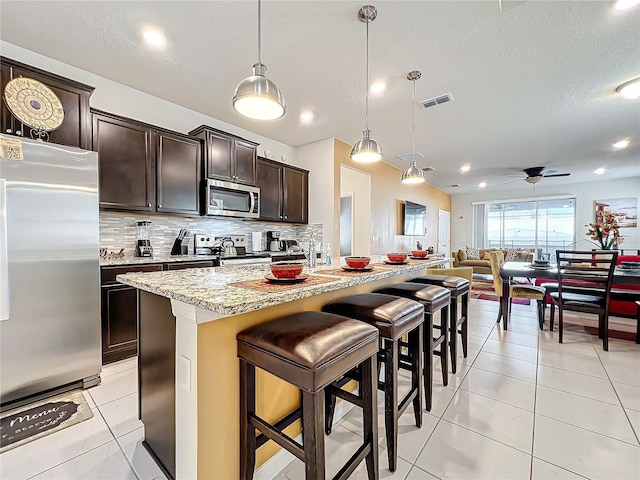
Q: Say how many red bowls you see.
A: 4